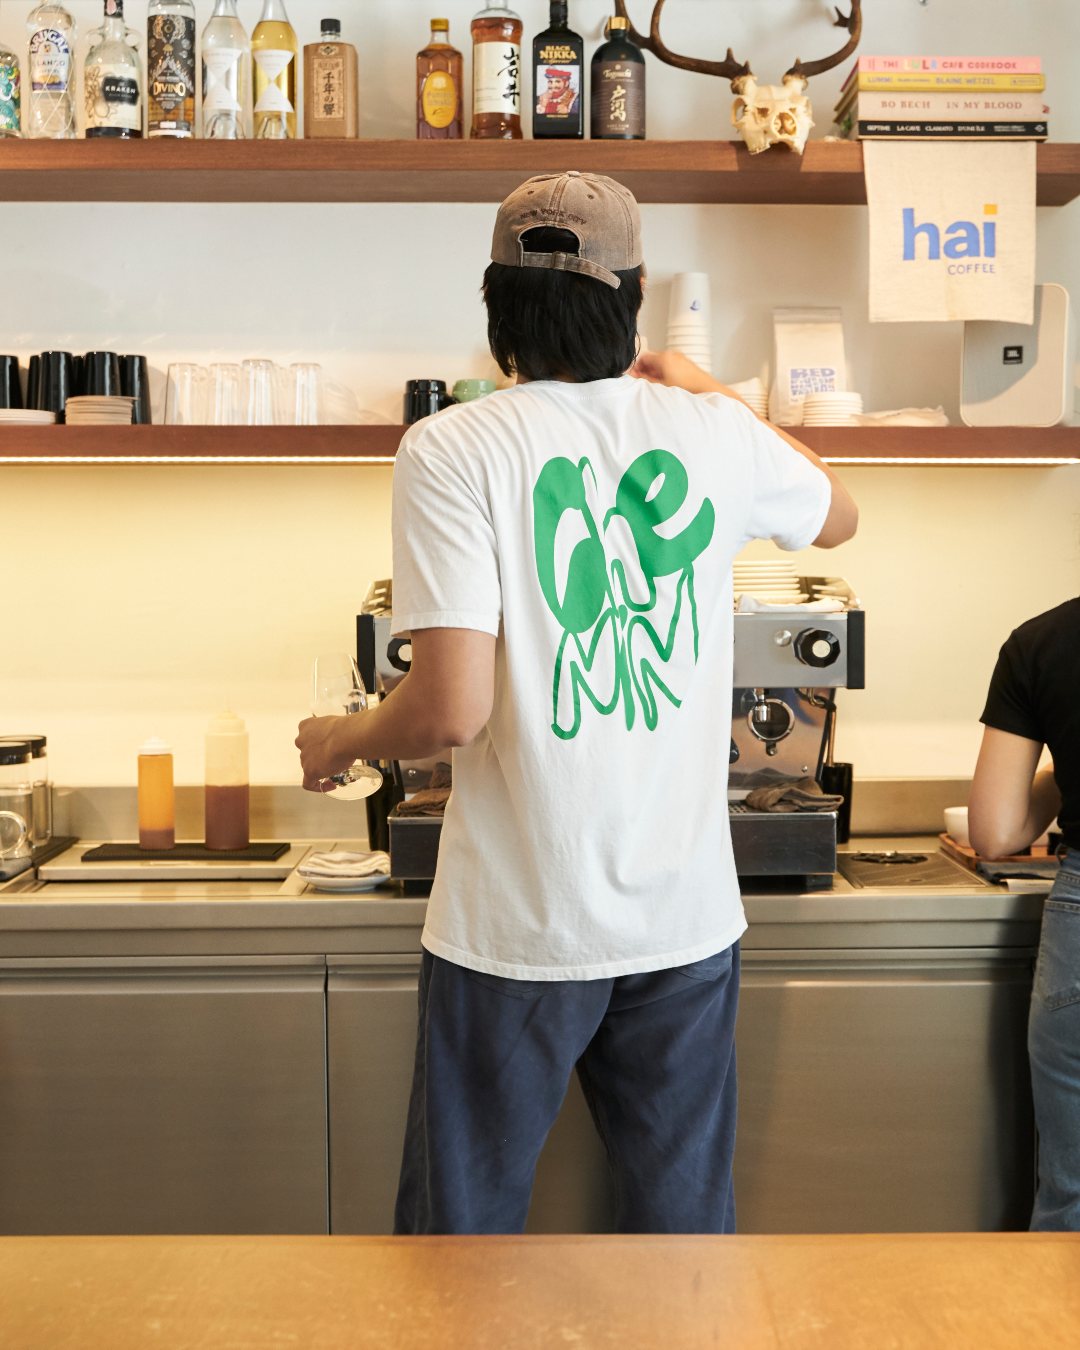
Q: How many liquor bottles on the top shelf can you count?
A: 11